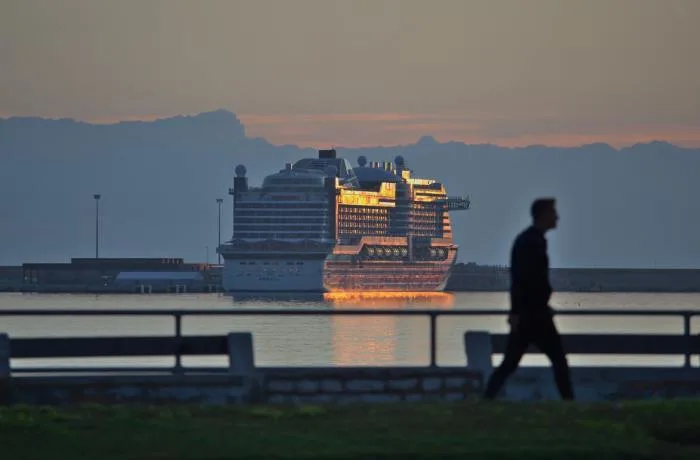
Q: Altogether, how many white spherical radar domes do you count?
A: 4